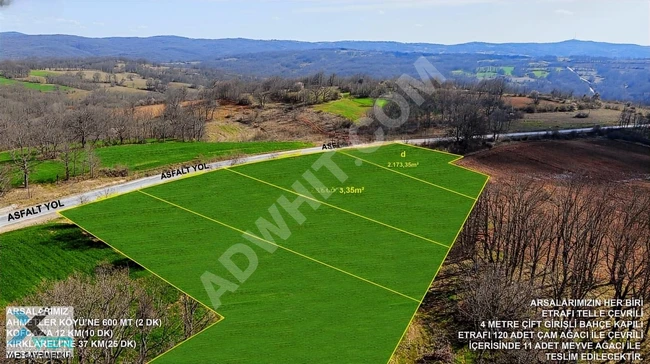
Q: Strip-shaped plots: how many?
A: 4